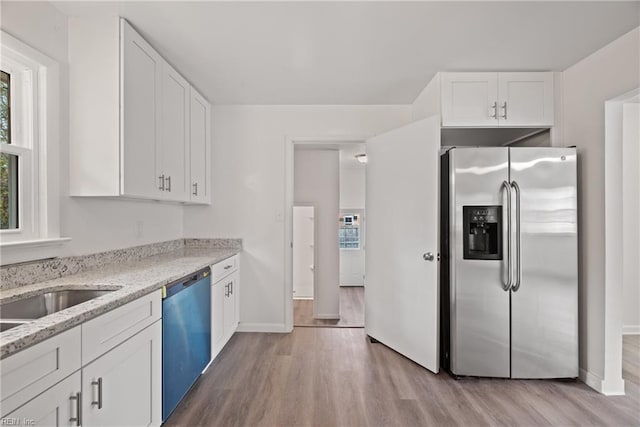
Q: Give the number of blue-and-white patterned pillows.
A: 0